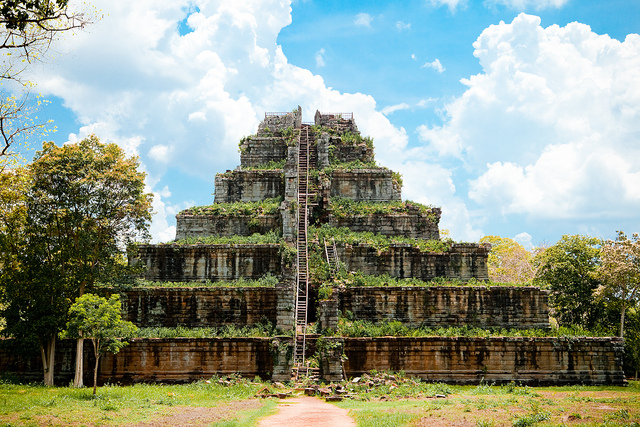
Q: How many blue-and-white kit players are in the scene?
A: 0